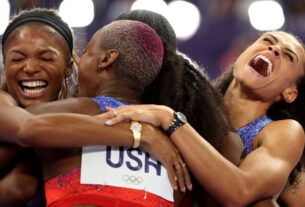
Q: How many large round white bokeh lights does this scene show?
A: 5